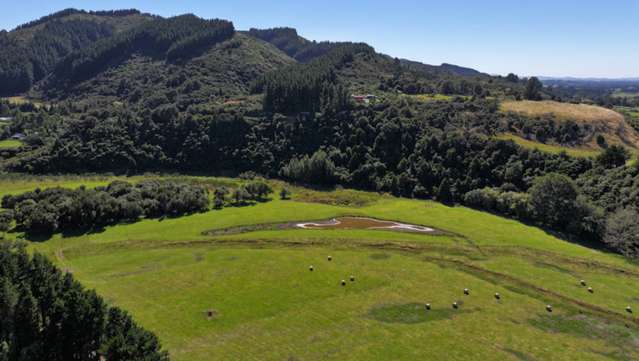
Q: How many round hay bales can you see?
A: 12